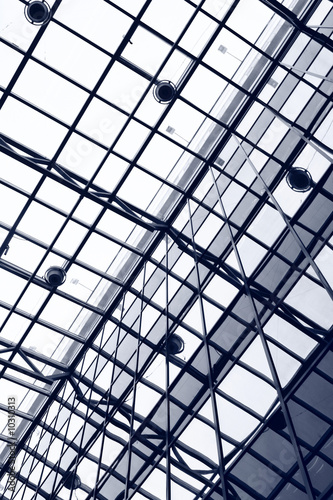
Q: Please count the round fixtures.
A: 6